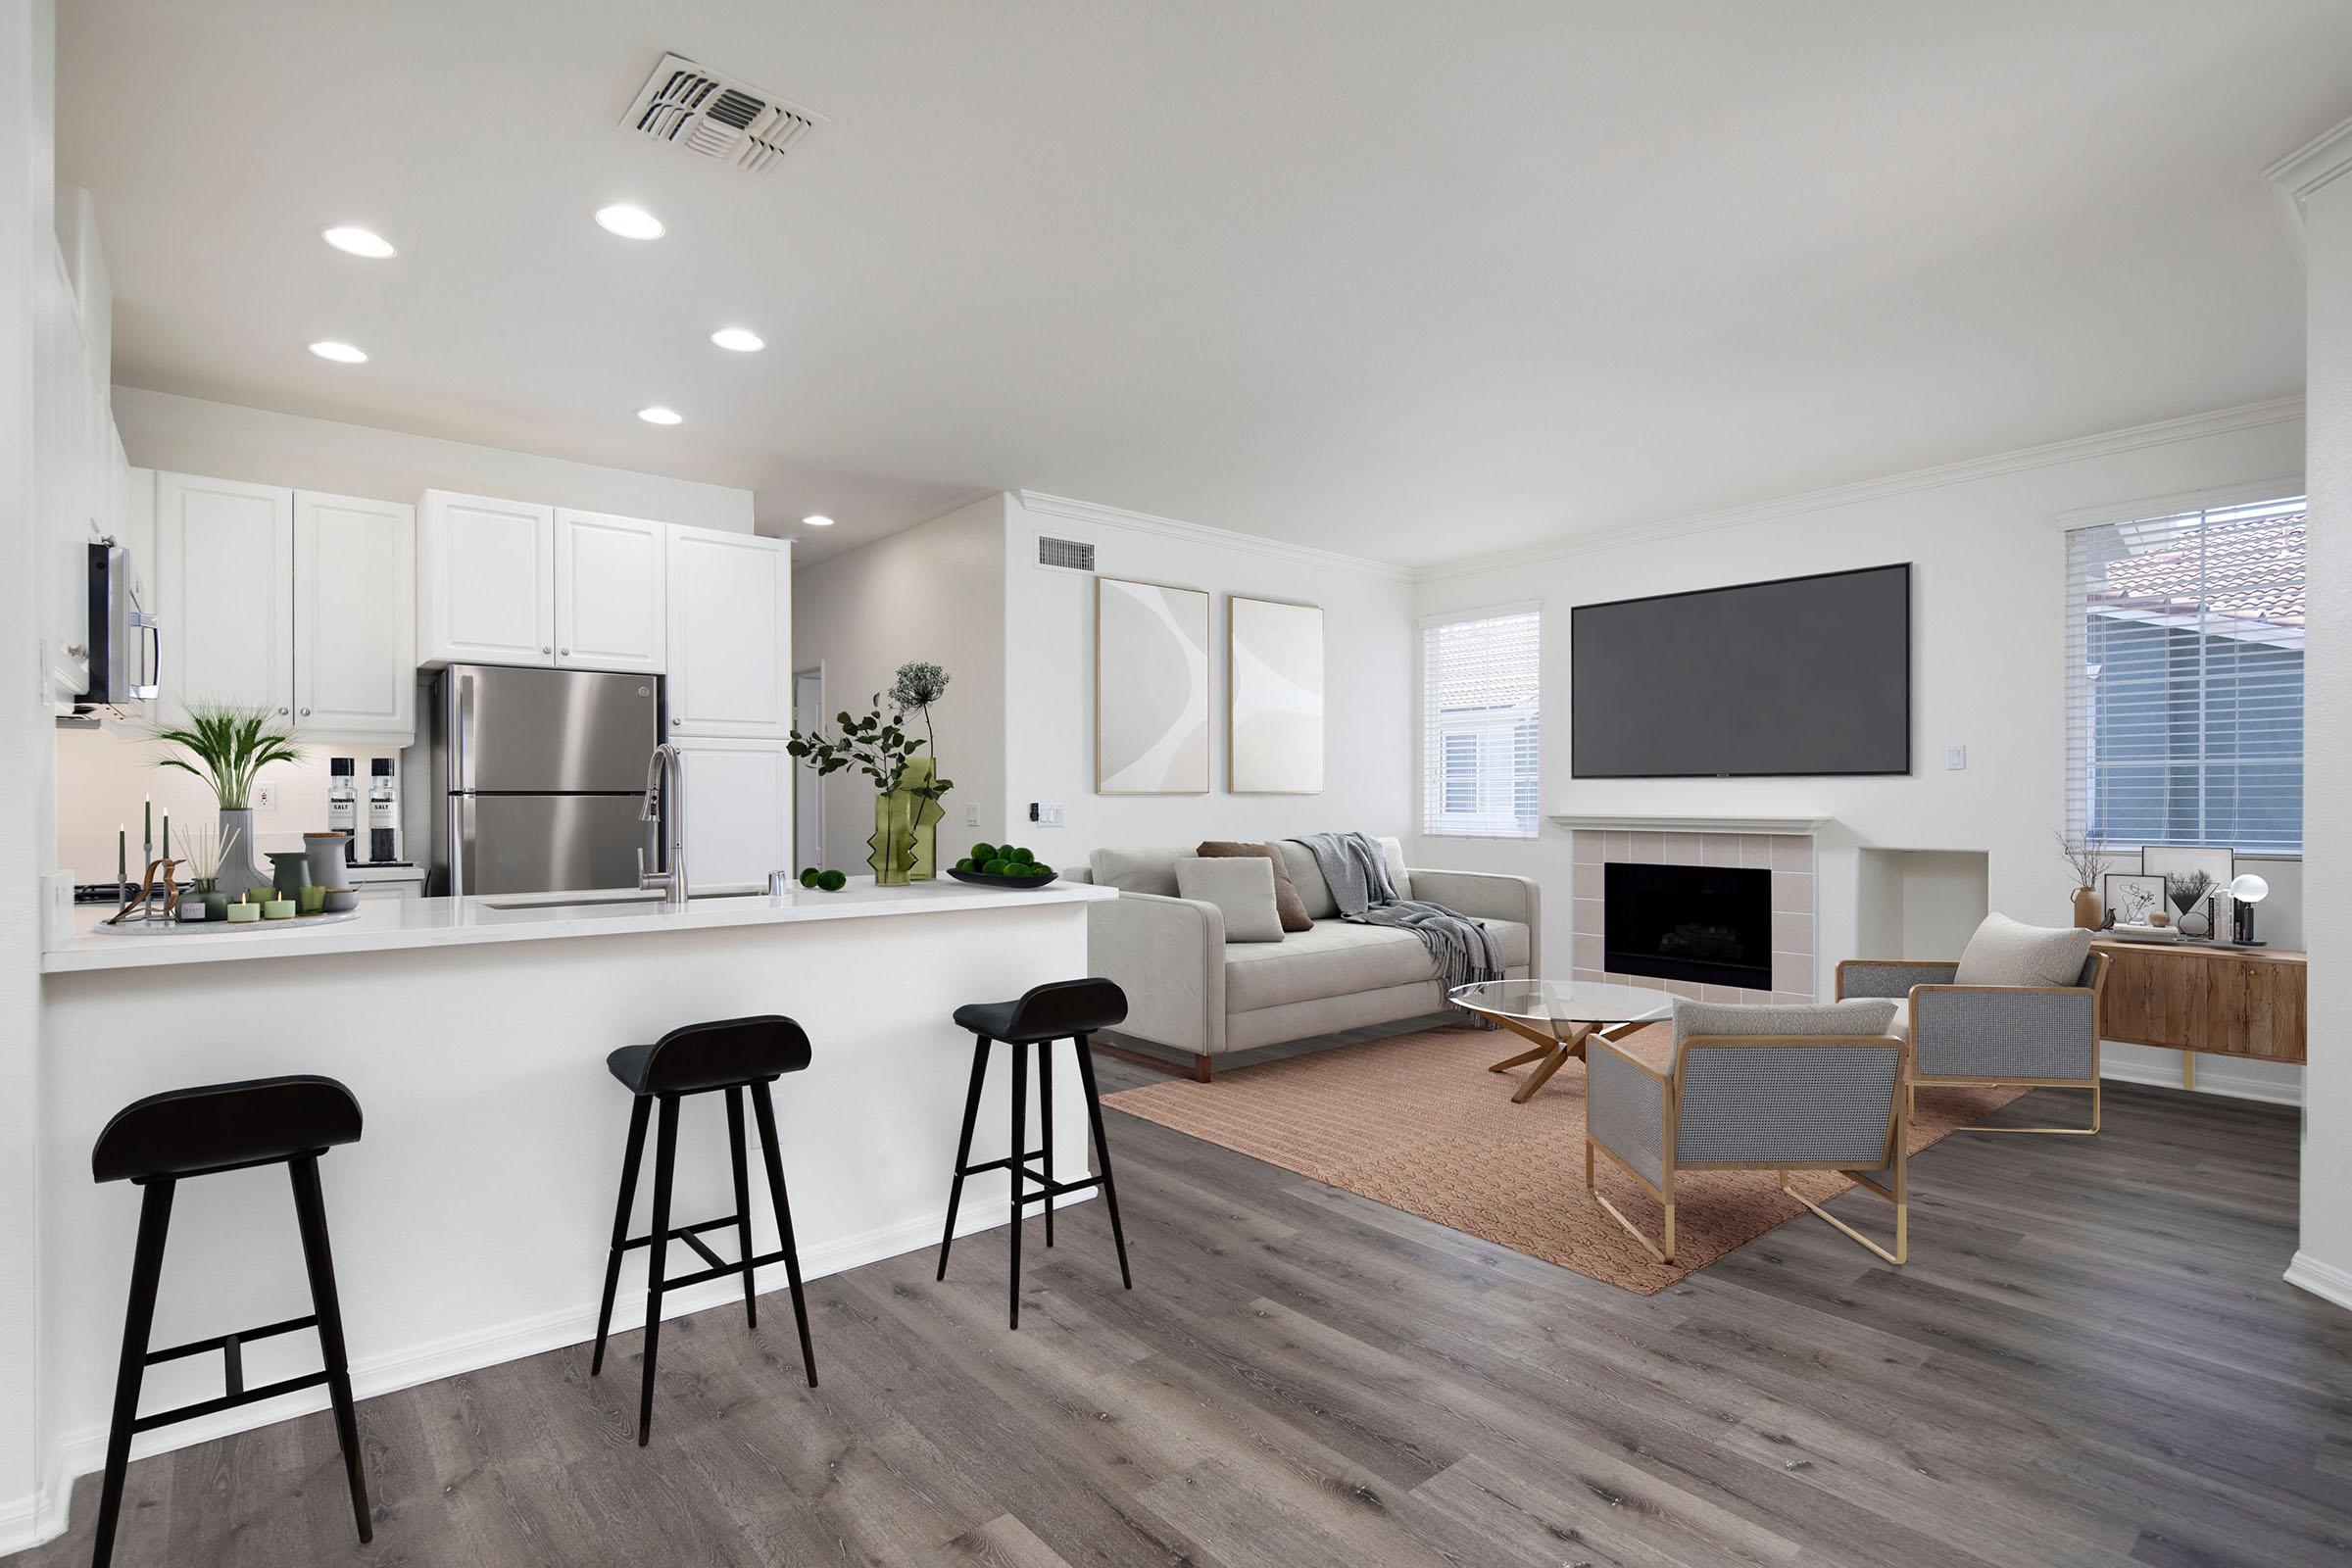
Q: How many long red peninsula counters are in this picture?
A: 0